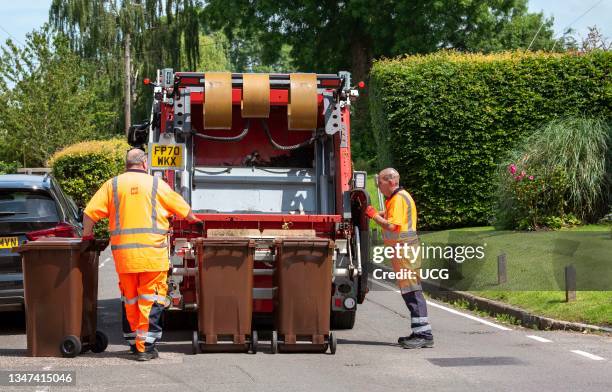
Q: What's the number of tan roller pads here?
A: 3